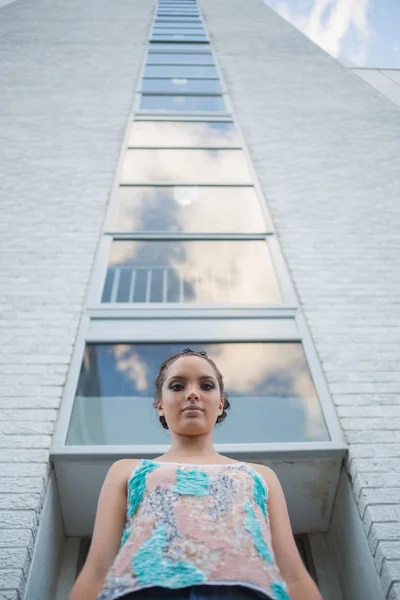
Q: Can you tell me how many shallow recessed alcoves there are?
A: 1